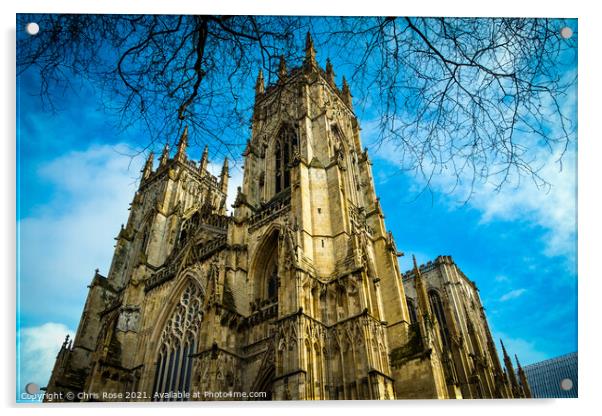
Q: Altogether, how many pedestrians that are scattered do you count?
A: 0